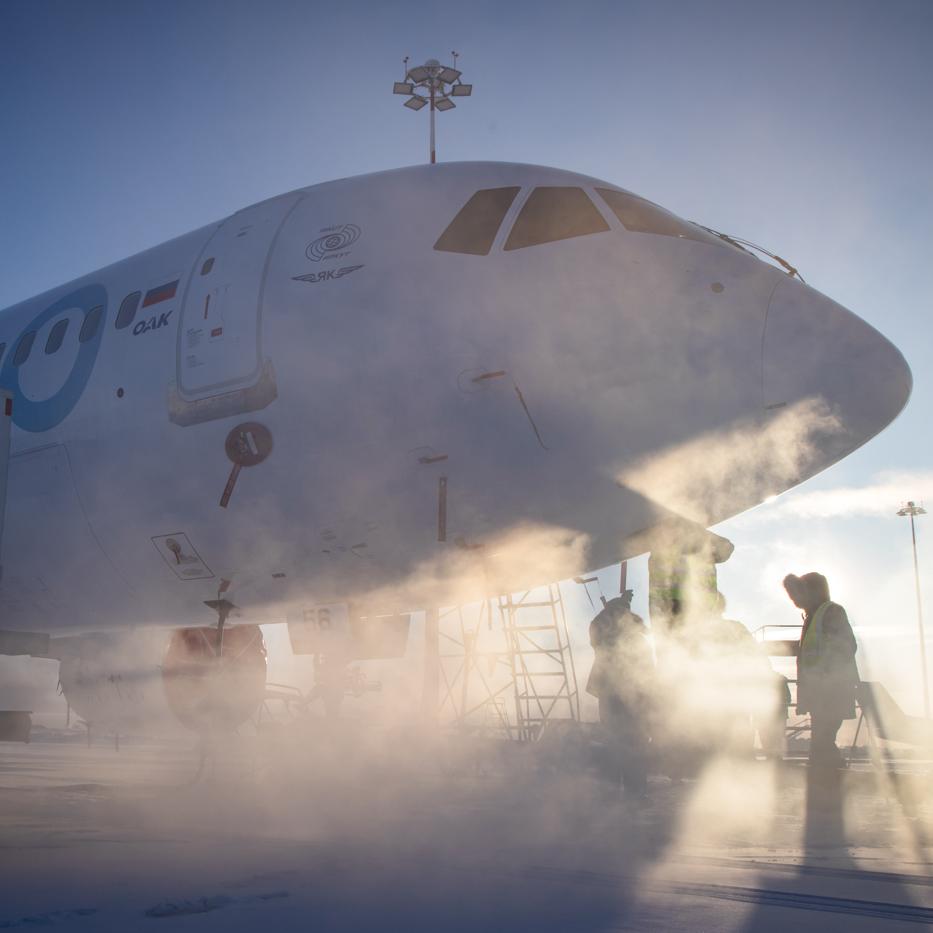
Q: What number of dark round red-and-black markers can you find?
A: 1